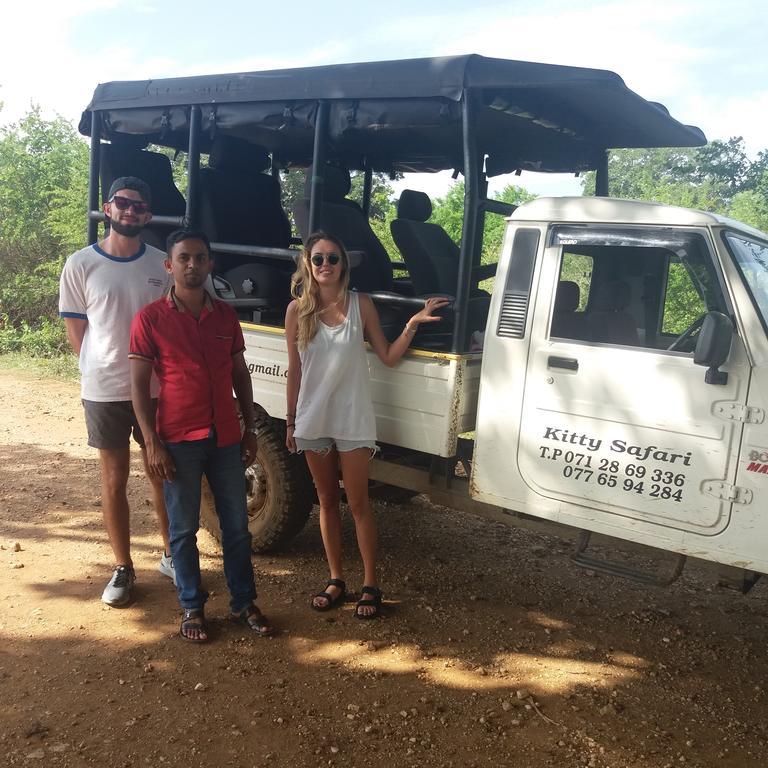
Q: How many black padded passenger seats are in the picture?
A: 4